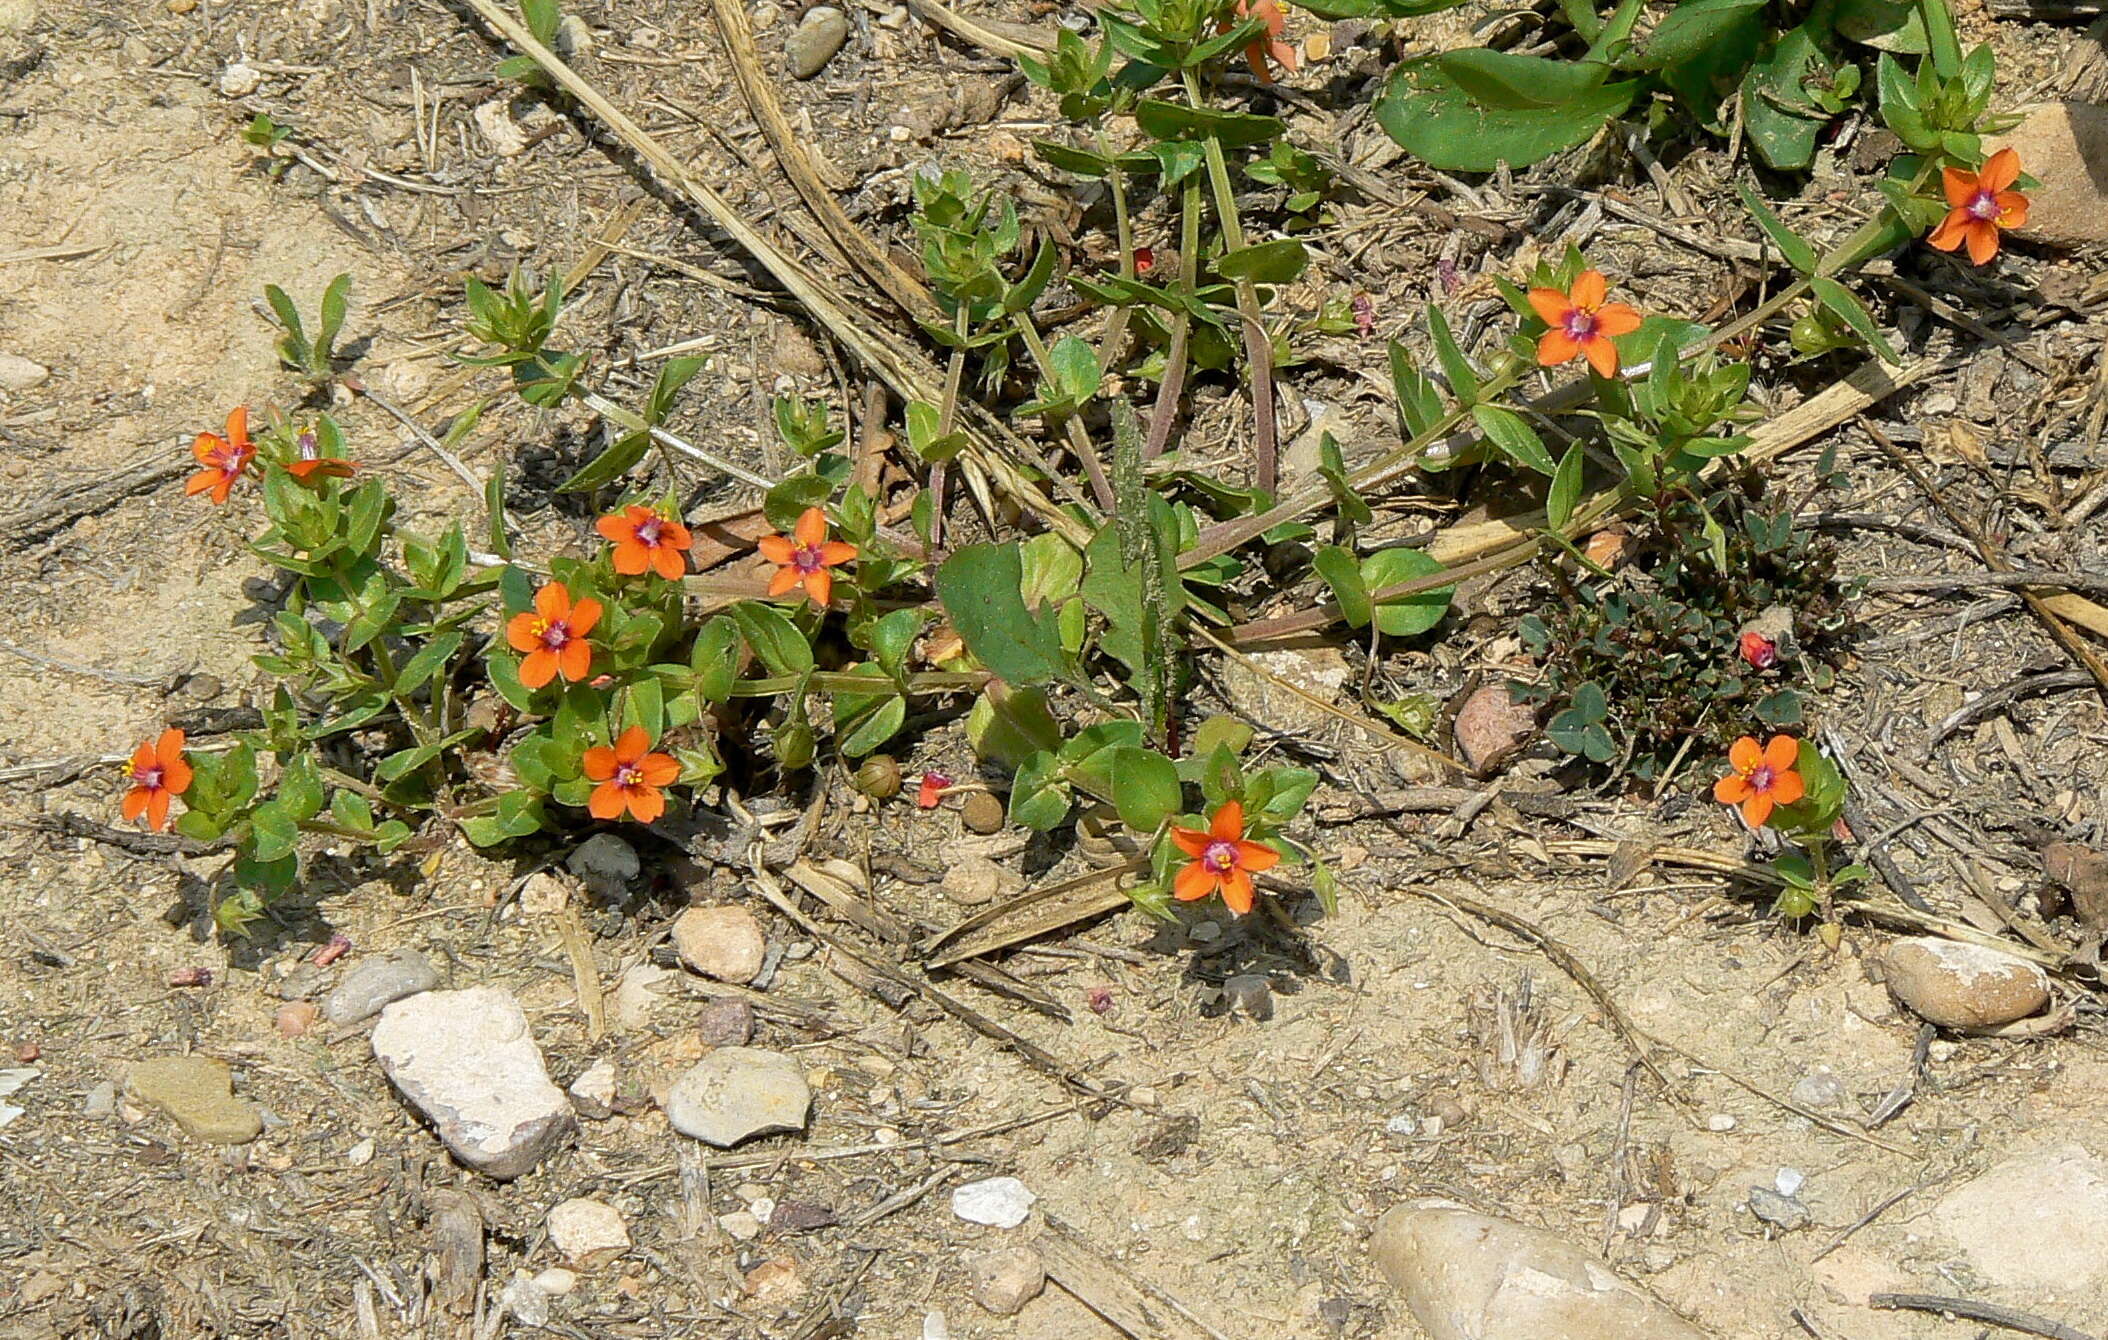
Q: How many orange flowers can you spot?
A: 12